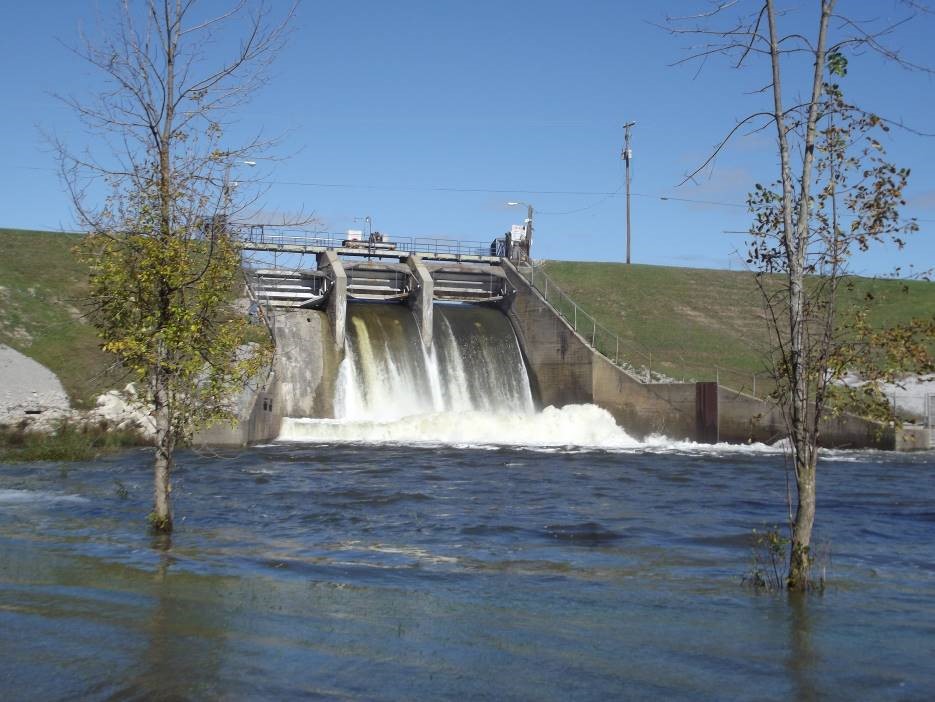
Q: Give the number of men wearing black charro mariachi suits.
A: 0